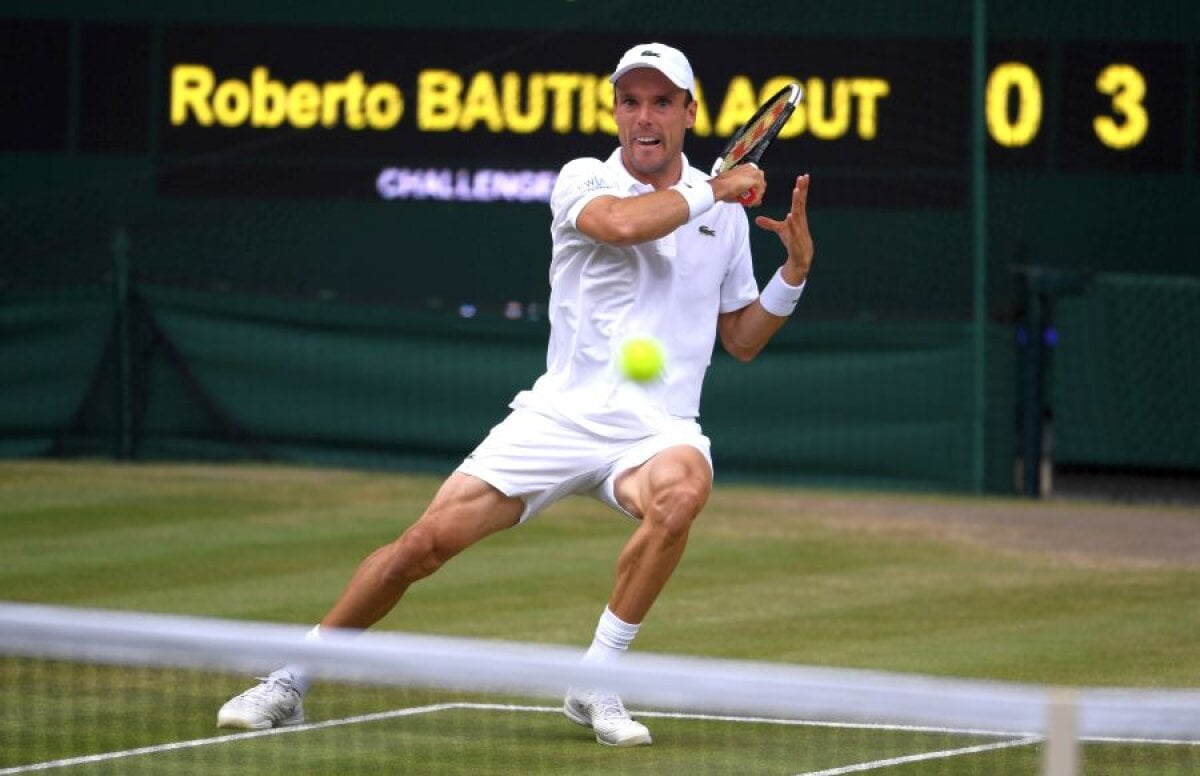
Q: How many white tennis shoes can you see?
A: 2